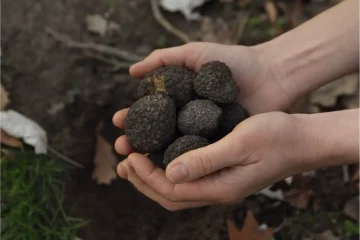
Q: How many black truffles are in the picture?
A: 6